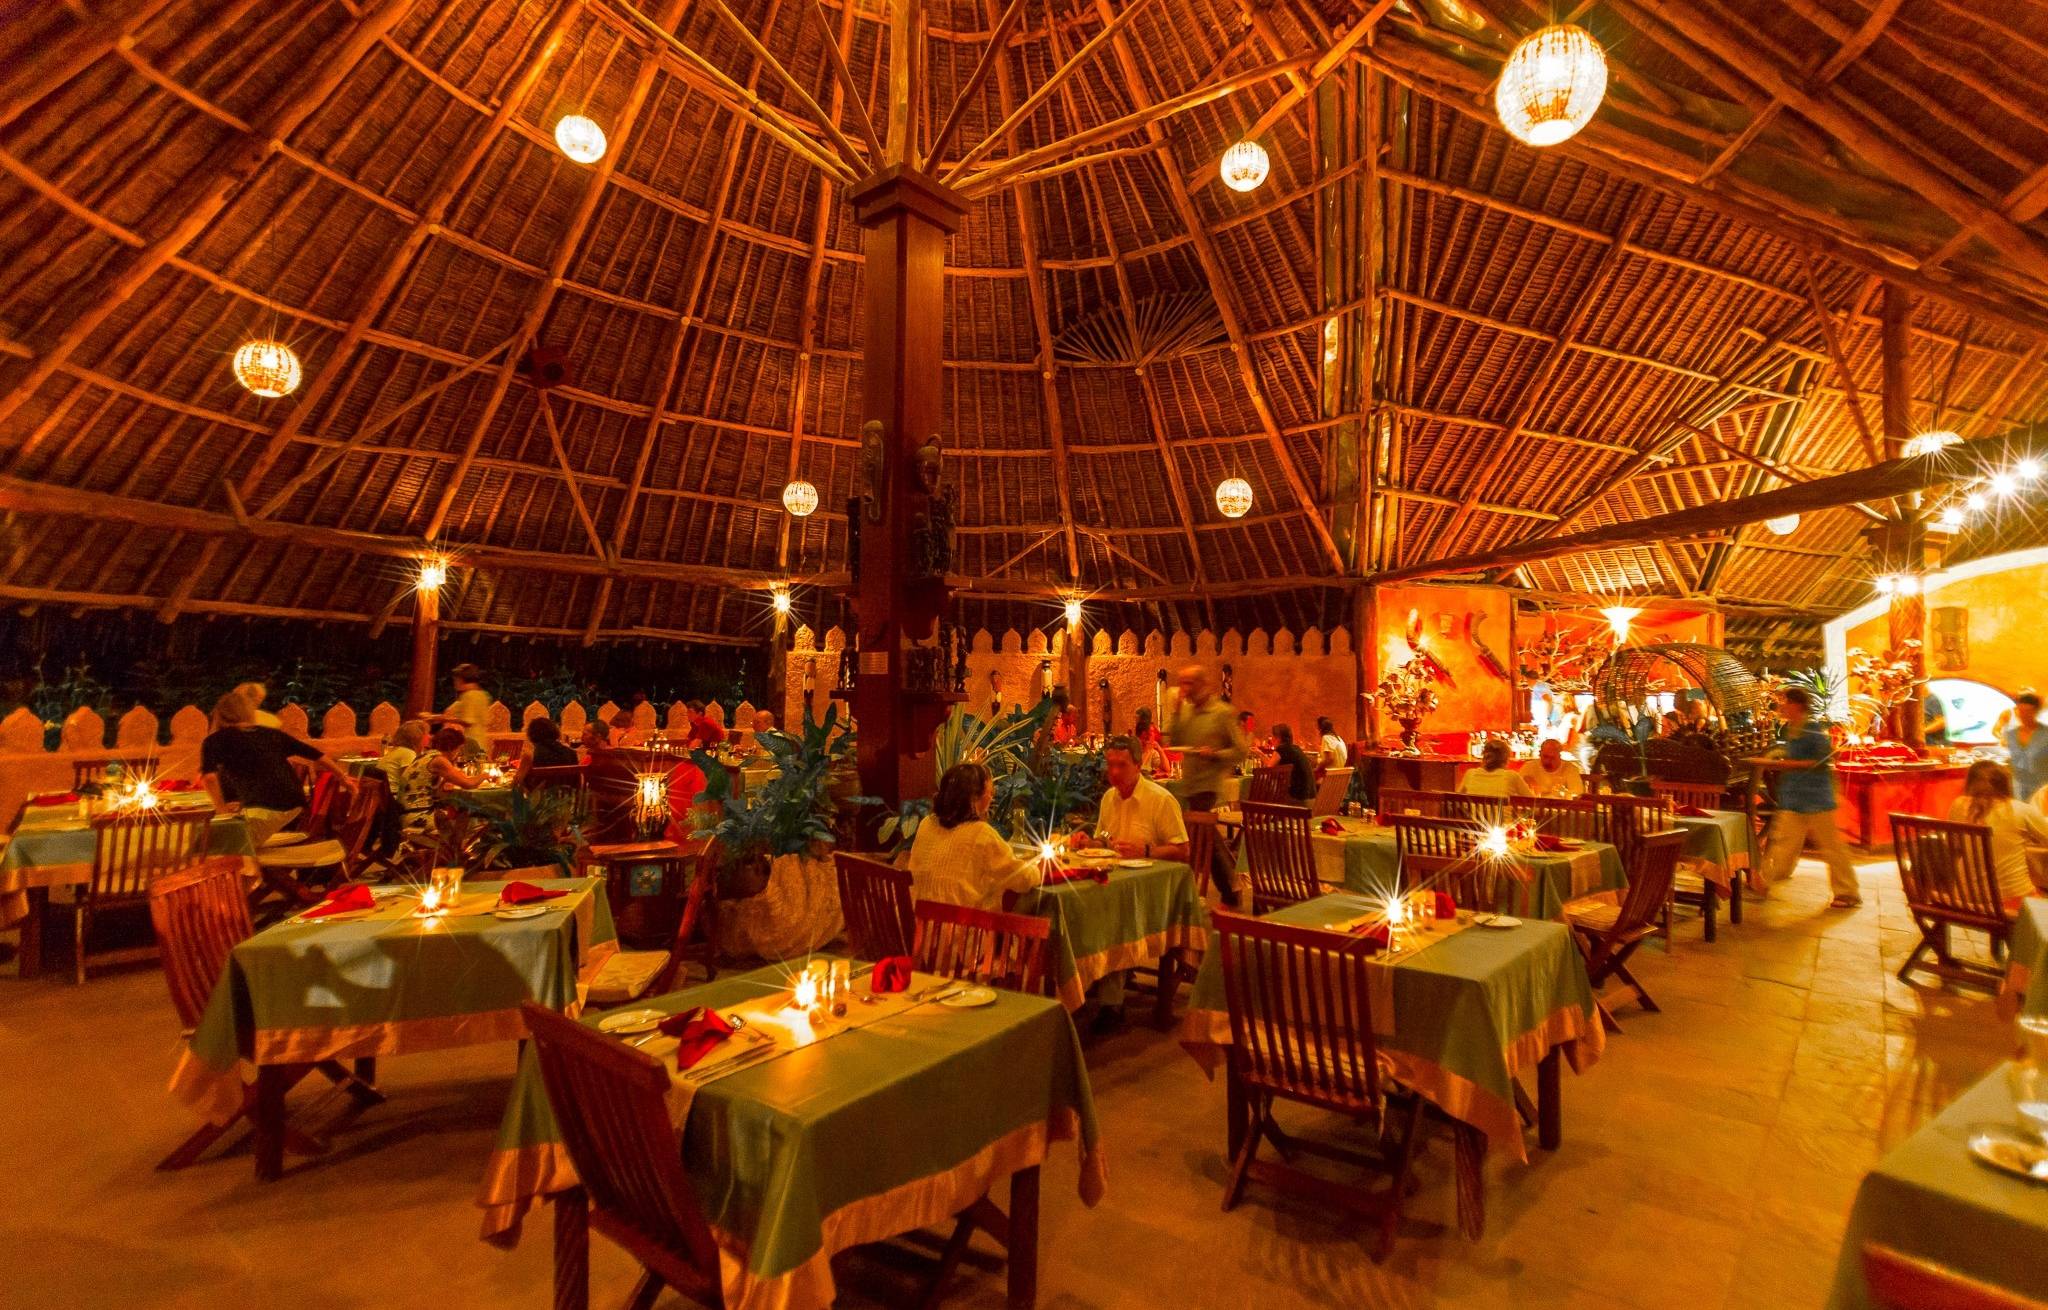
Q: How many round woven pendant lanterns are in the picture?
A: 8